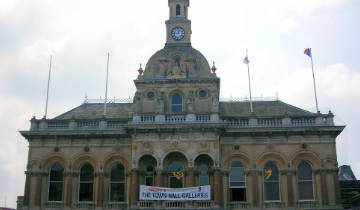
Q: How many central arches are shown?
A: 3